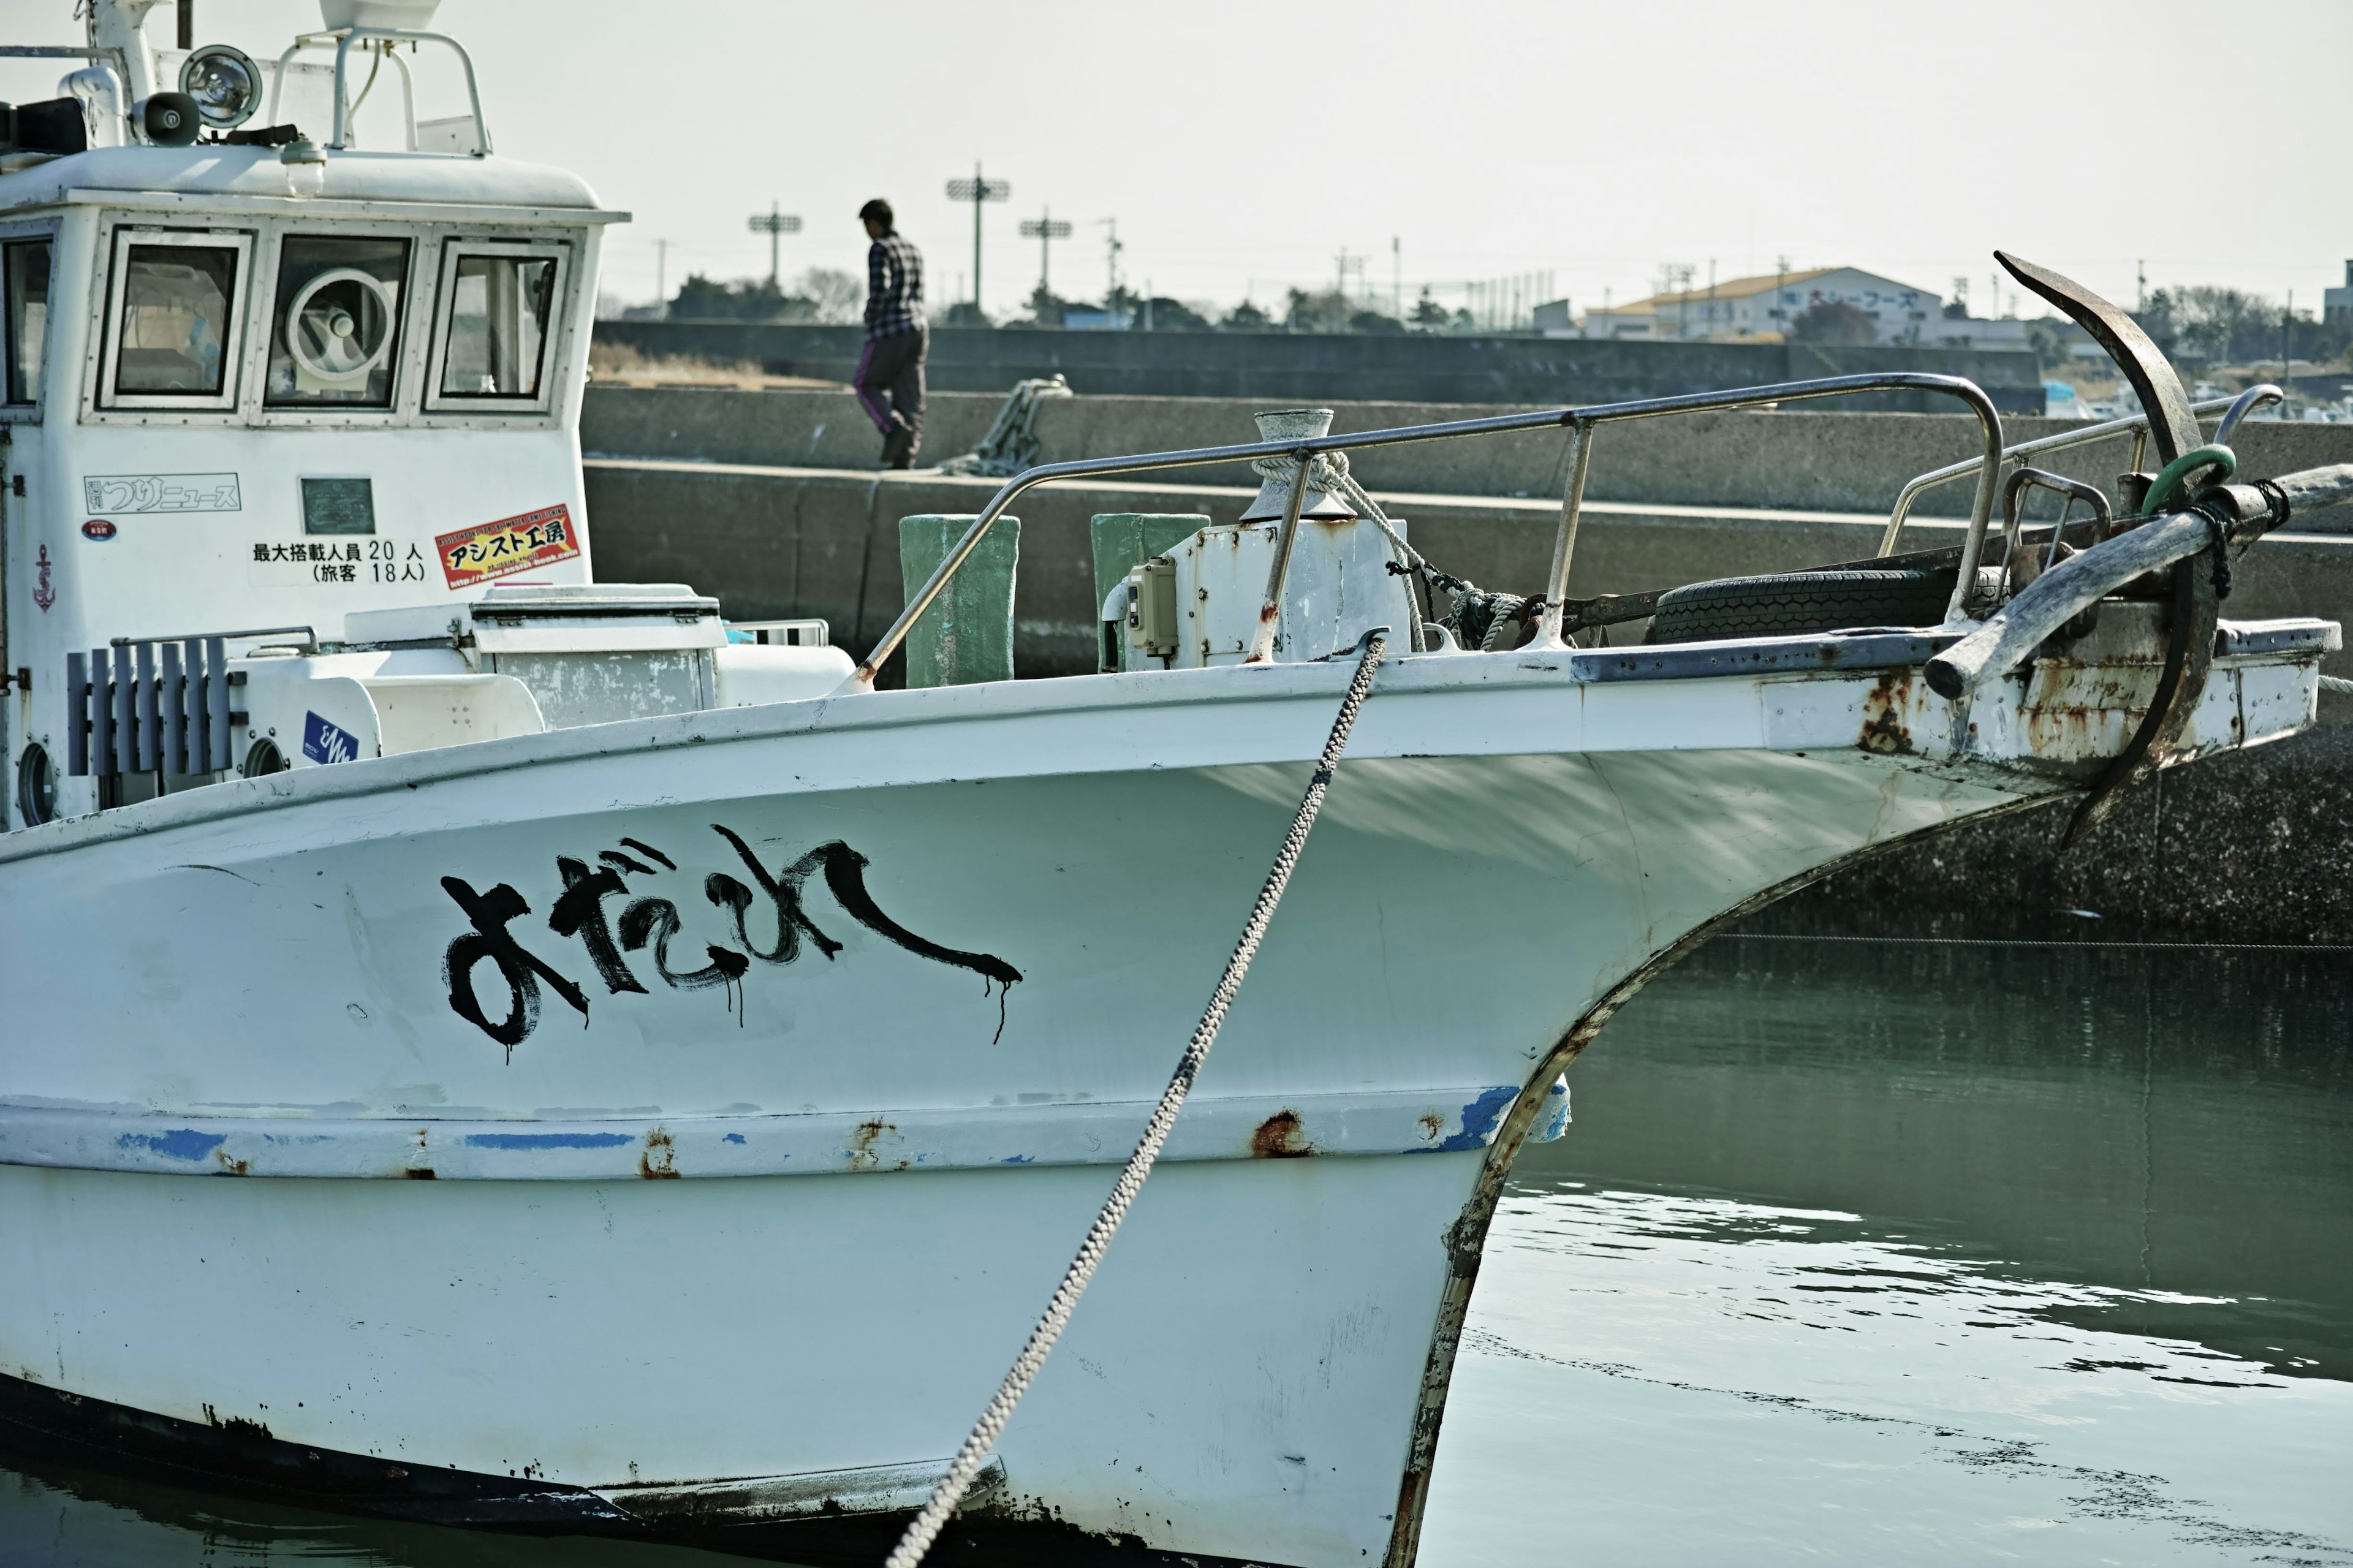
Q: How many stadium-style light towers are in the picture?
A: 3